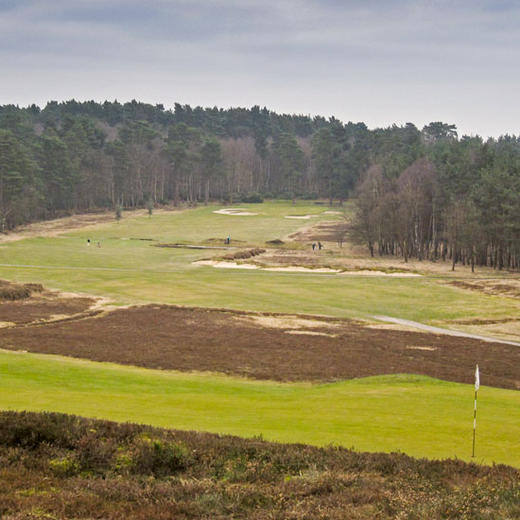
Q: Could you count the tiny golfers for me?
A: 5